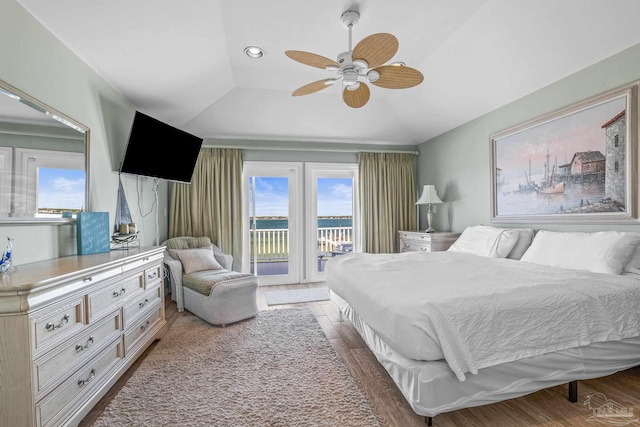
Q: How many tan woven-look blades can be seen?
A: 5